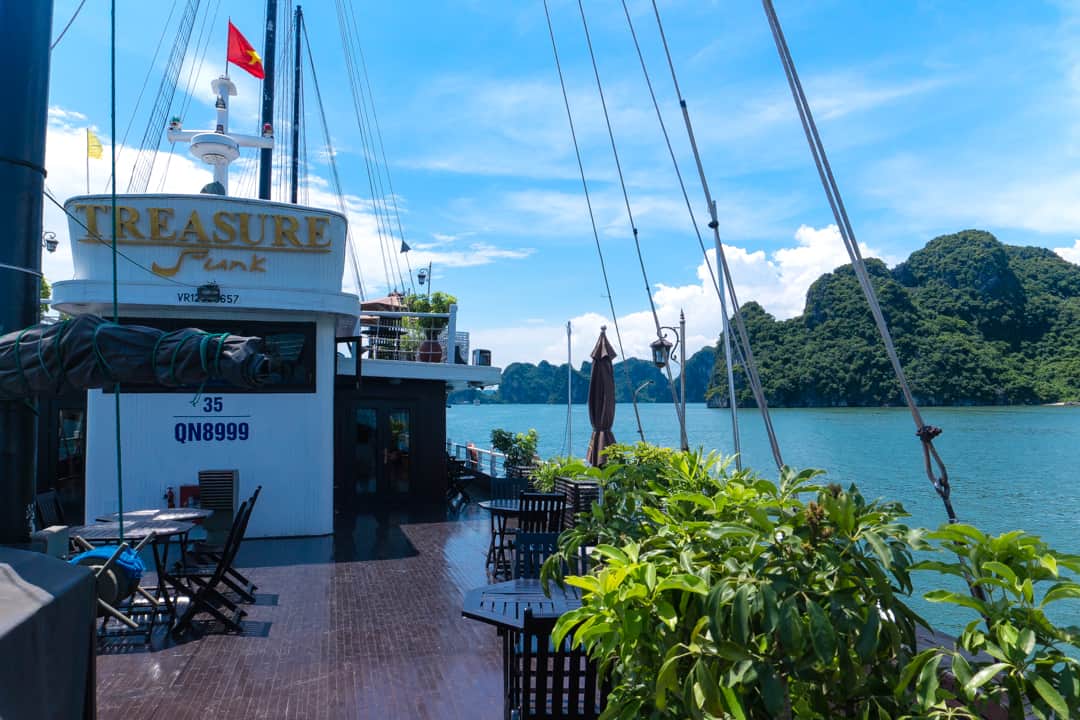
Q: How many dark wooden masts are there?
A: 3